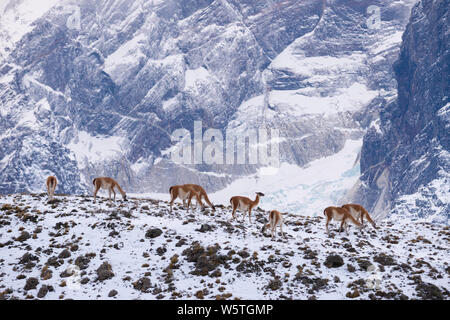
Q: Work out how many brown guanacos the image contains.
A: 8